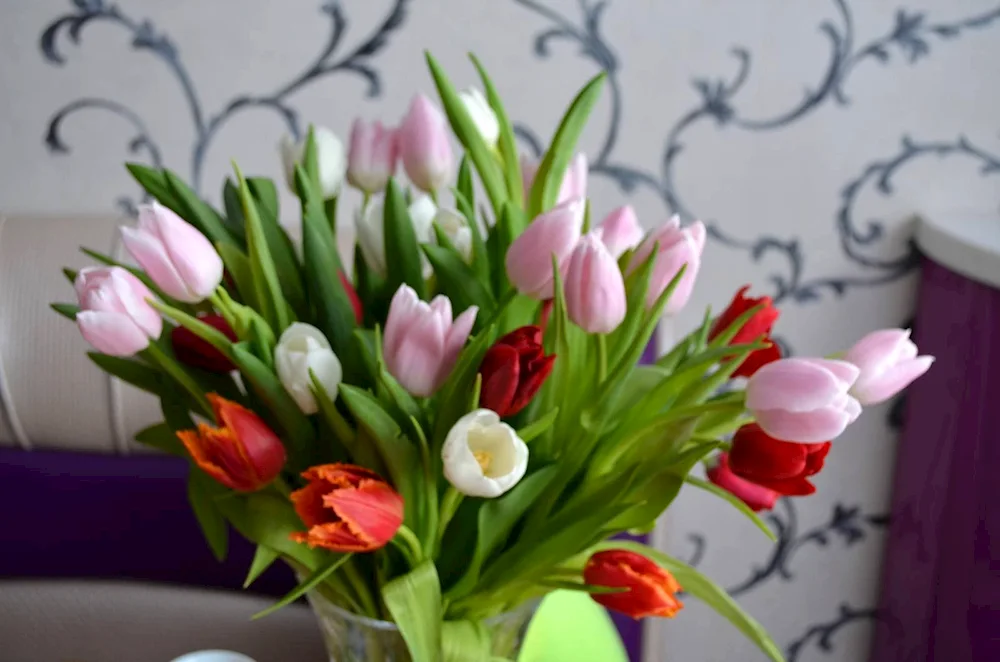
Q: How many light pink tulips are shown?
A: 12